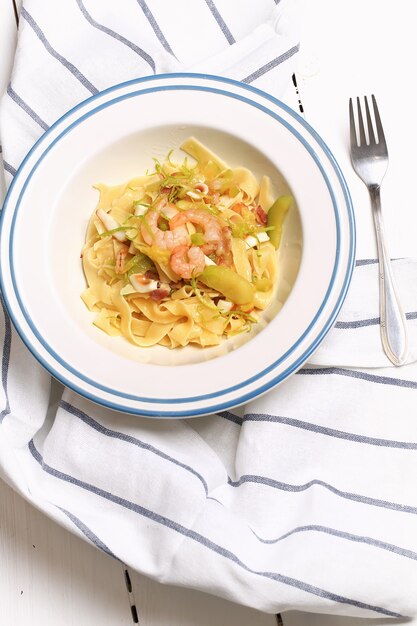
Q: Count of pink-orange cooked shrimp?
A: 3